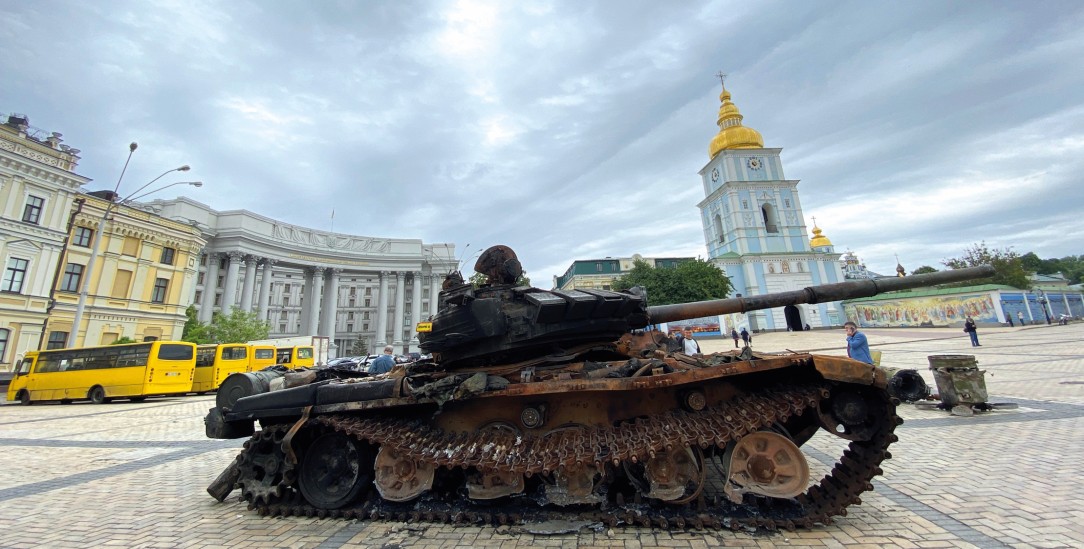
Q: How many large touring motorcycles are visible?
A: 0